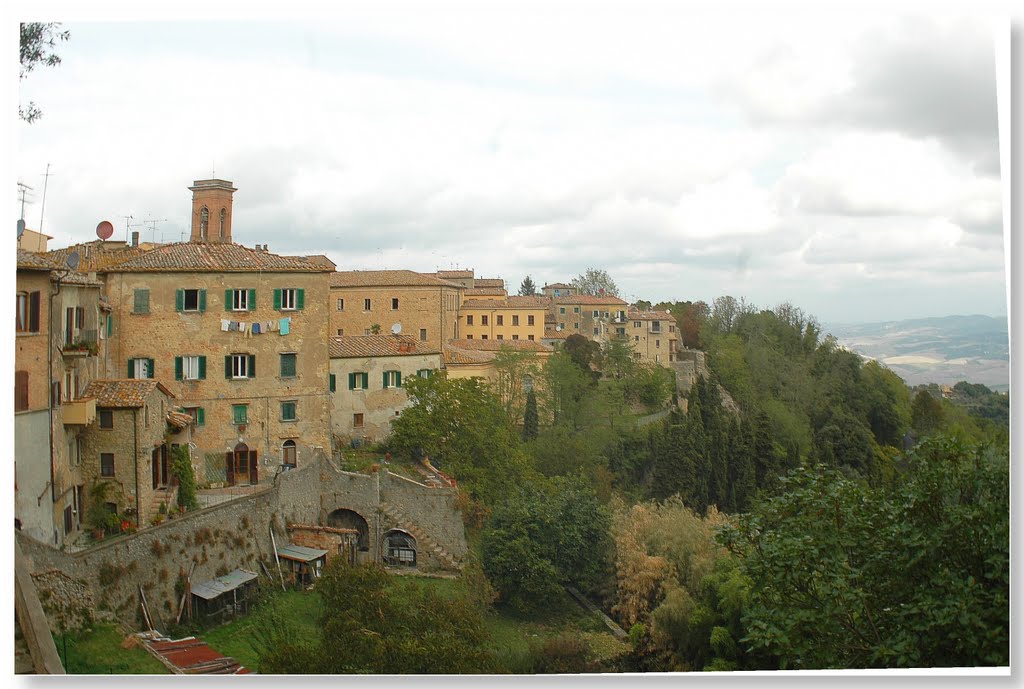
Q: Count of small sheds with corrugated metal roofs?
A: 2